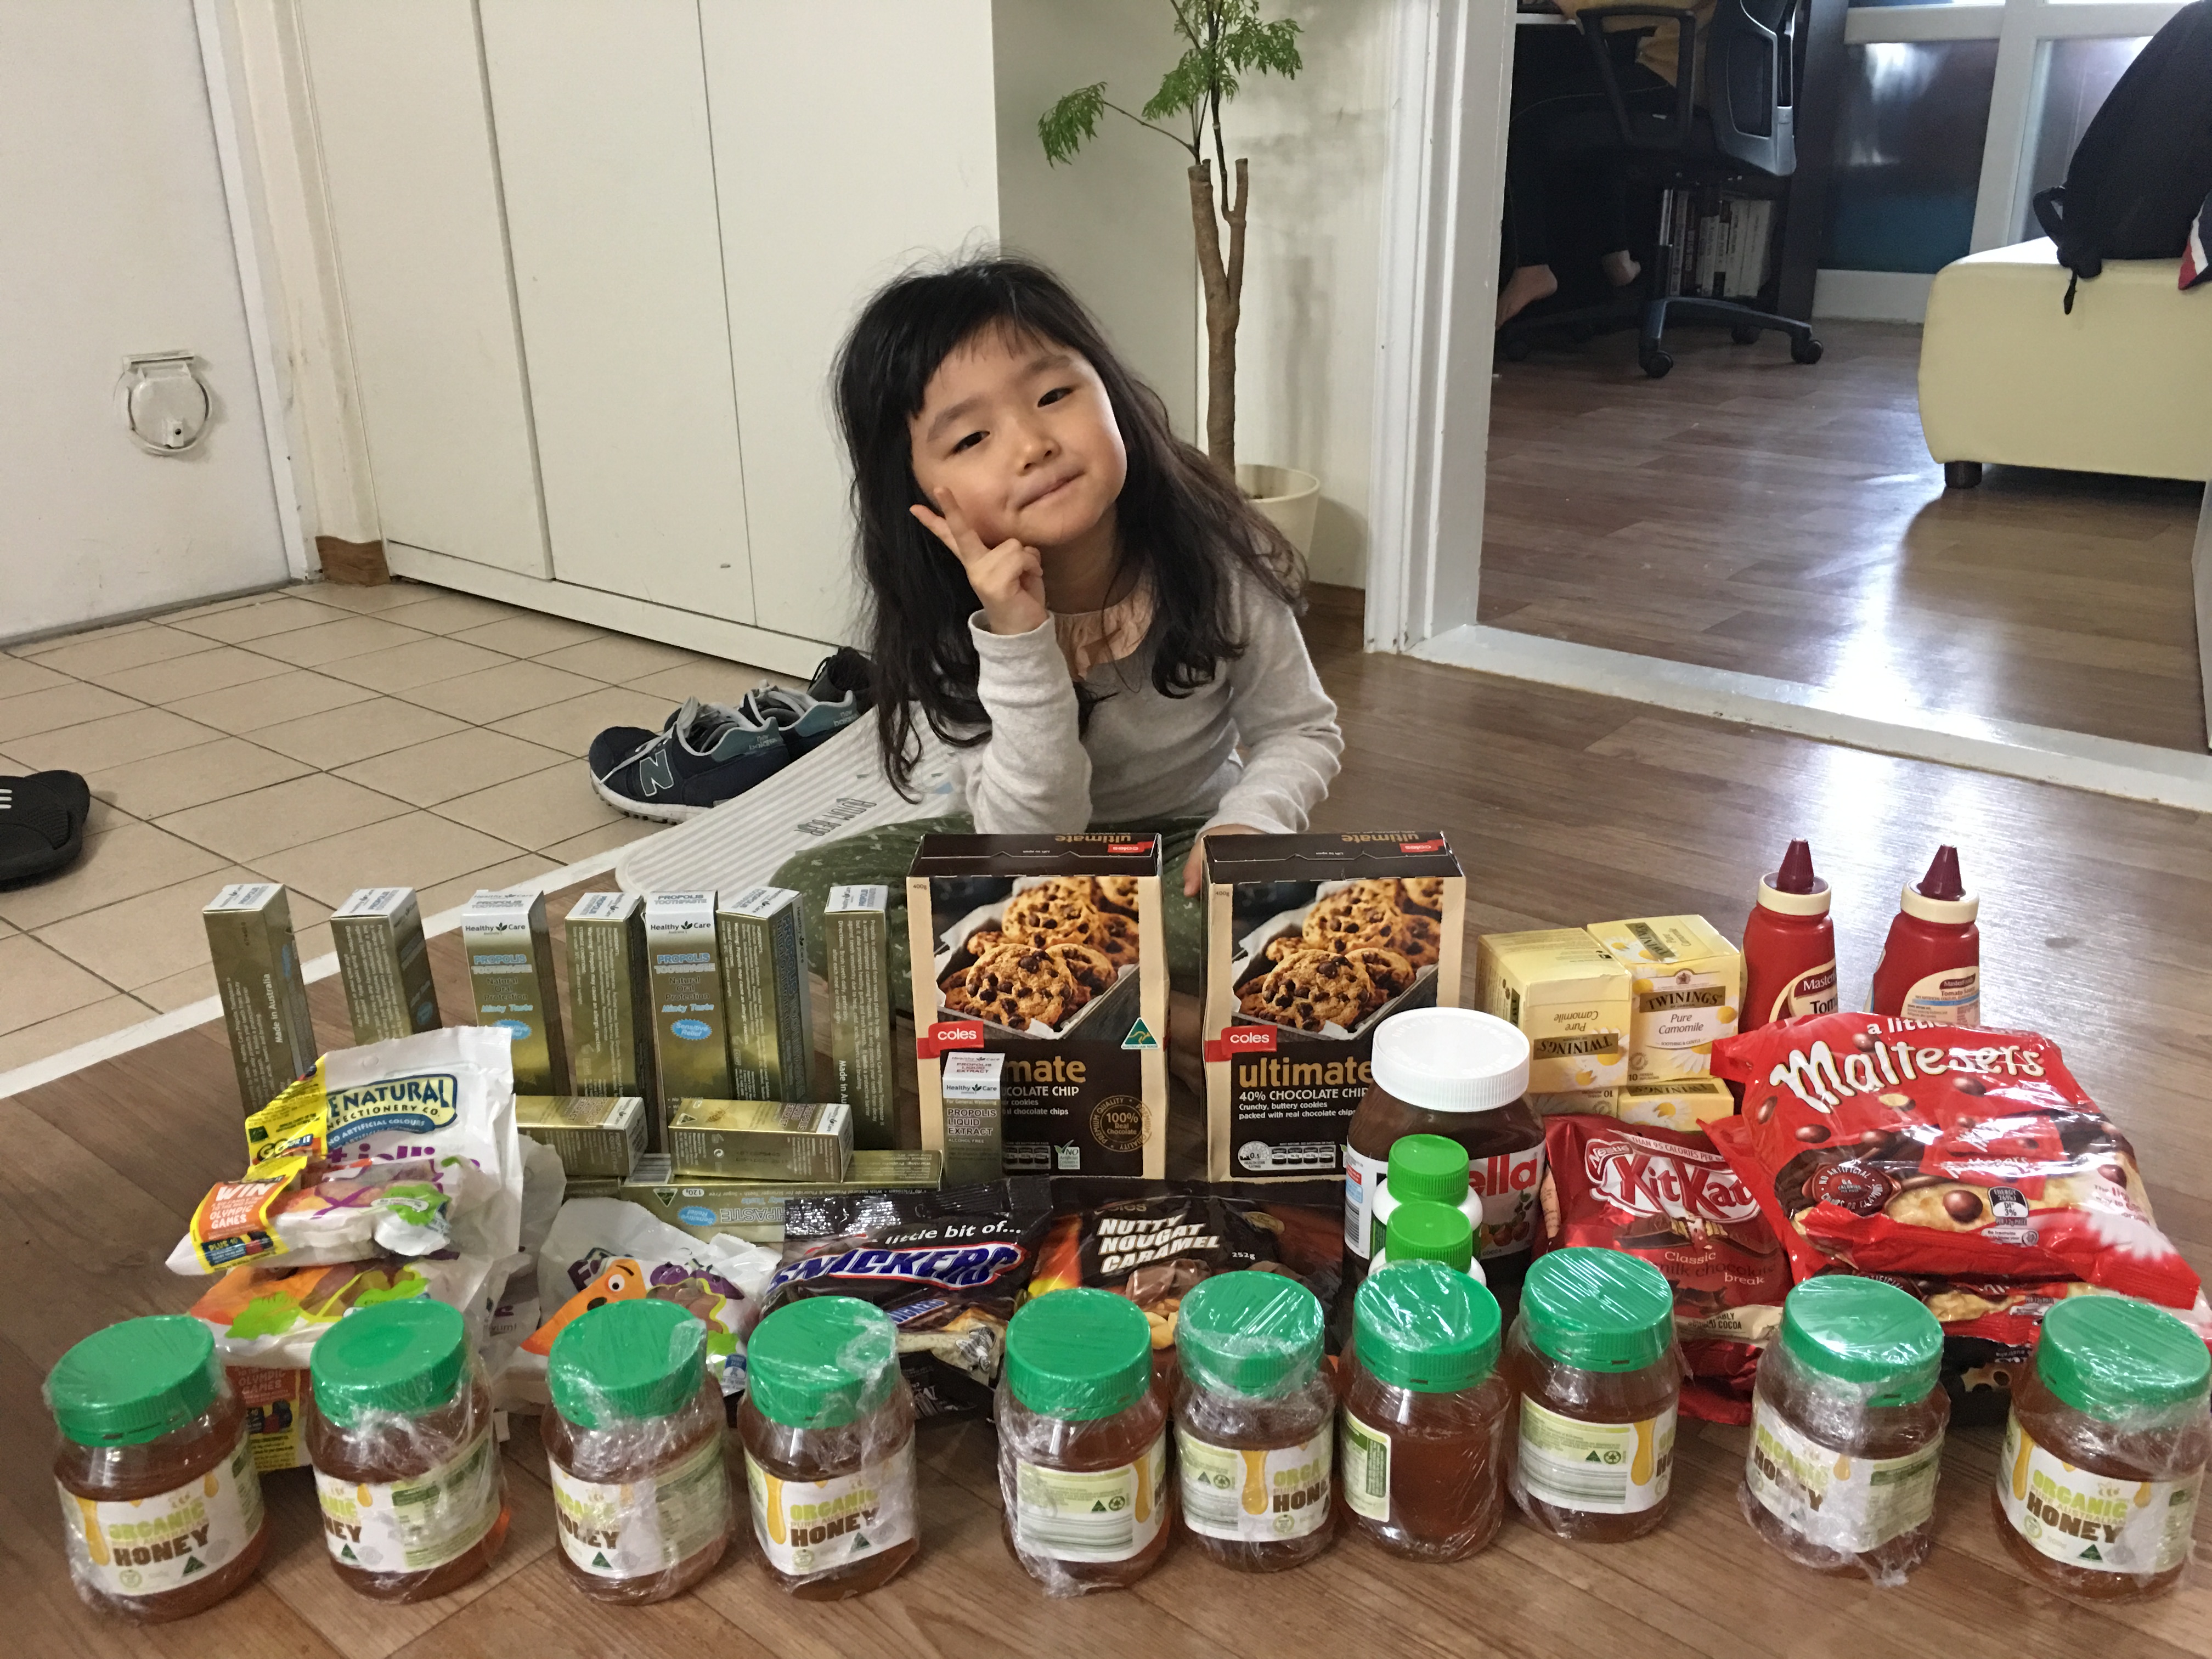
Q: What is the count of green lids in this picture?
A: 12